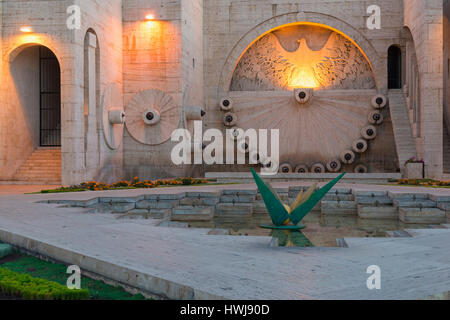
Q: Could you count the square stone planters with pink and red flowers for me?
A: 1